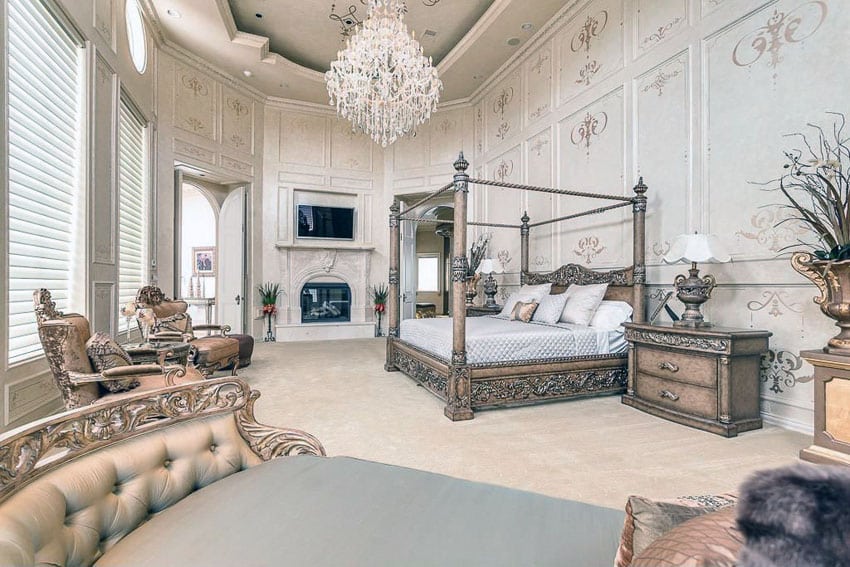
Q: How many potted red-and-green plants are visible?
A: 2